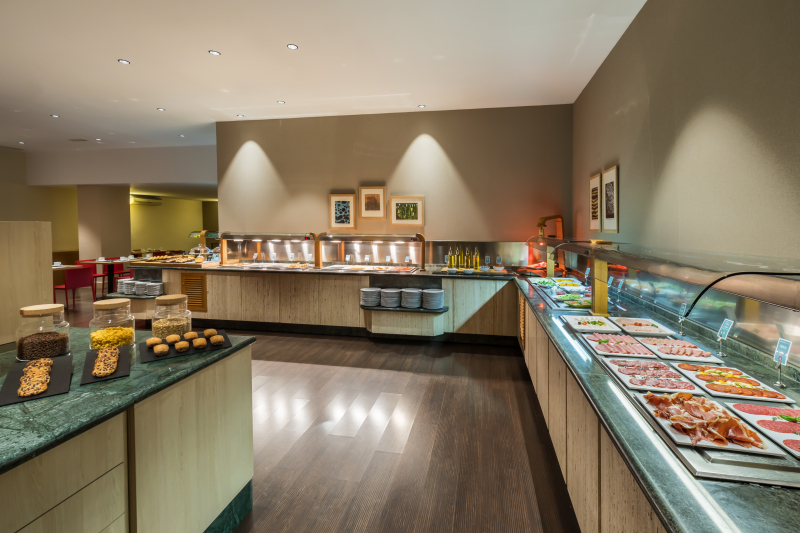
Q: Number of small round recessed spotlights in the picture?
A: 11